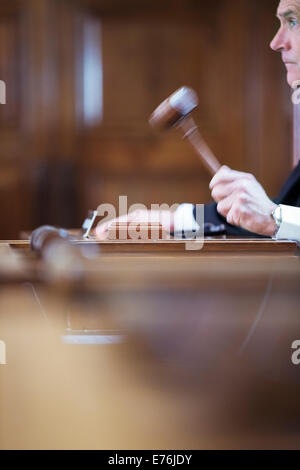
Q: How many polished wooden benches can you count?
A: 1